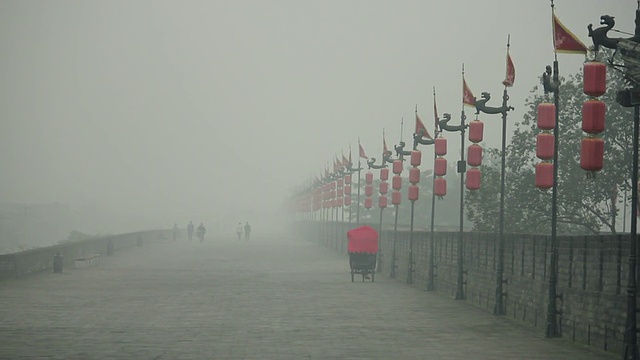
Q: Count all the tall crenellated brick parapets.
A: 1